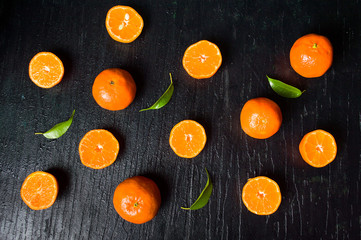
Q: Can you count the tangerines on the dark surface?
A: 12